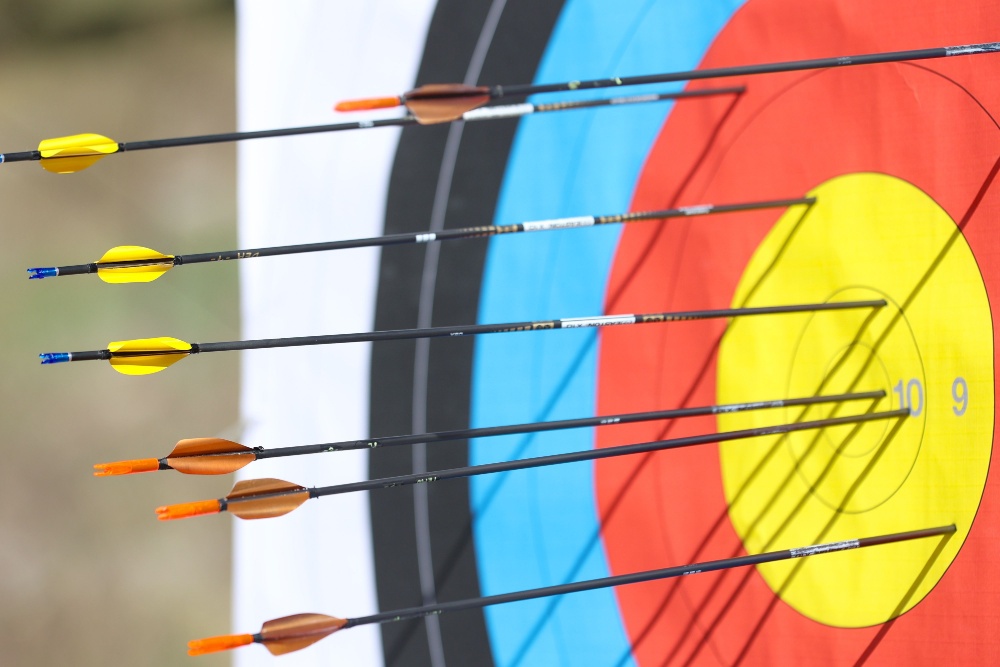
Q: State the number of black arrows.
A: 7